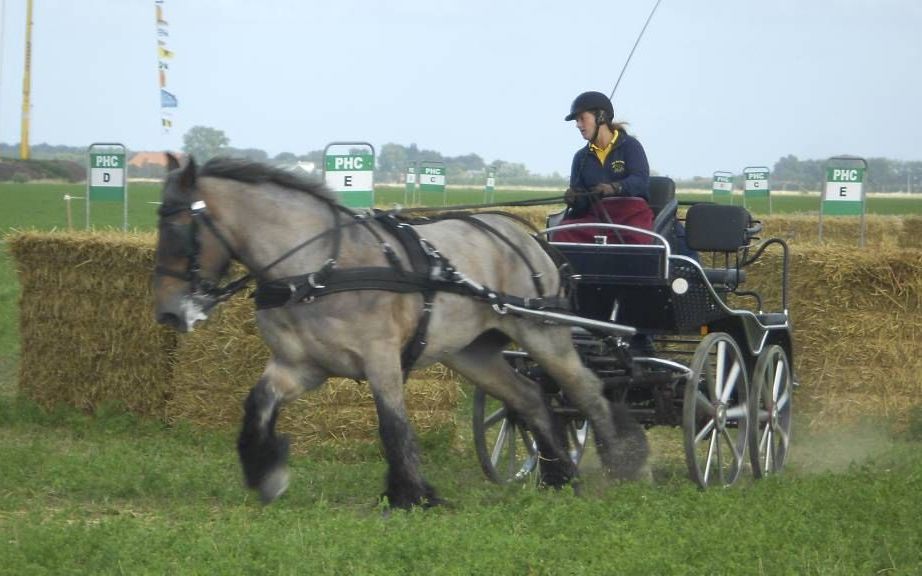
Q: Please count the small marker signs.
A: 8